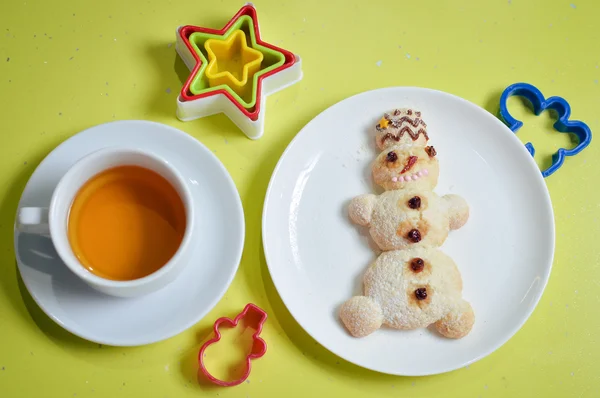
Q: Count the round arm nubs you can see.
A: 2